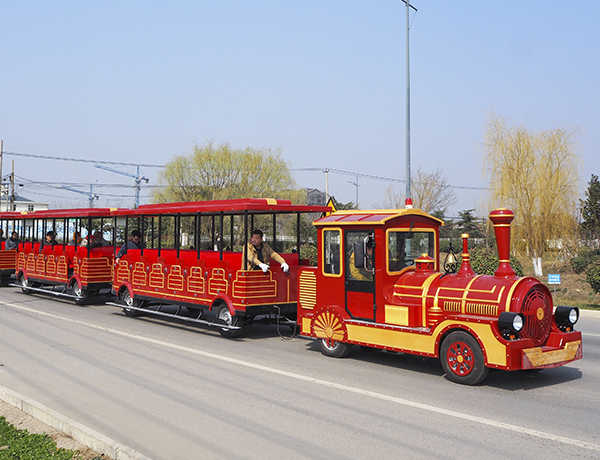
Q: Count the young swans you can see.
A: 0